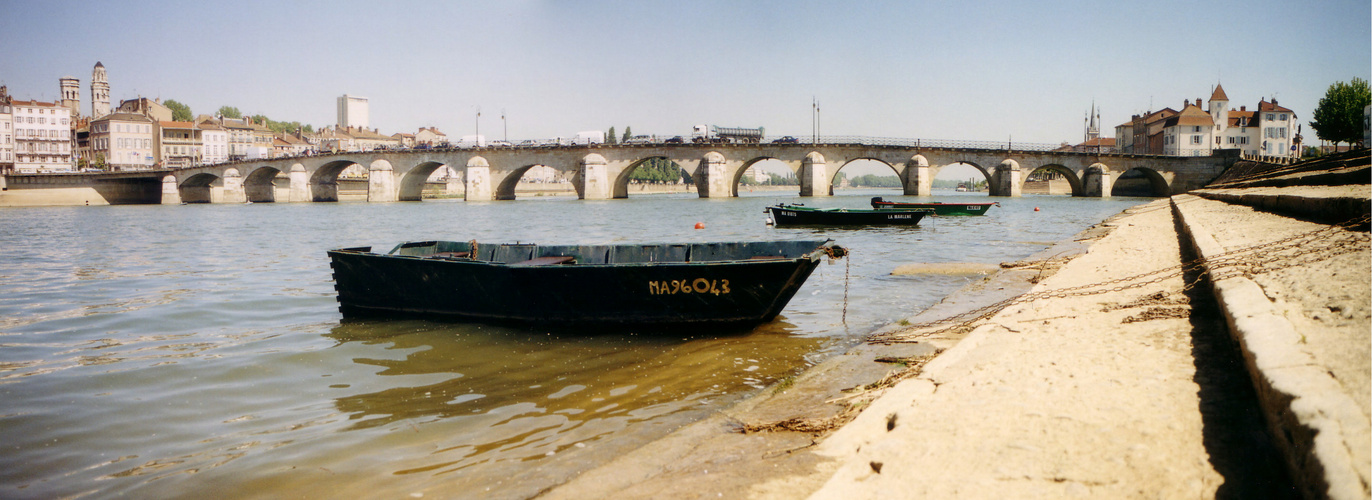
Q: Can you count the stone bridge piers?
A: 11